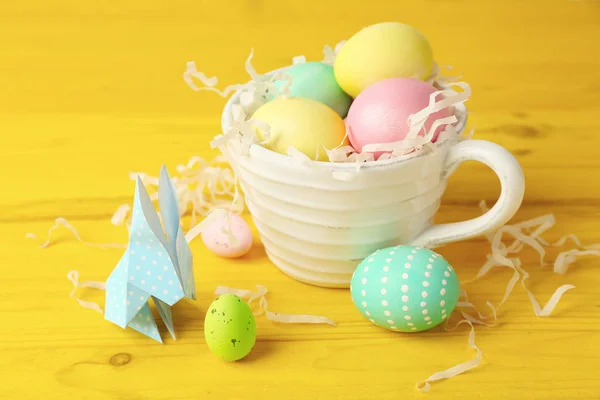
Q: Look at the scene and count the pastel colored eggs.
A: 7